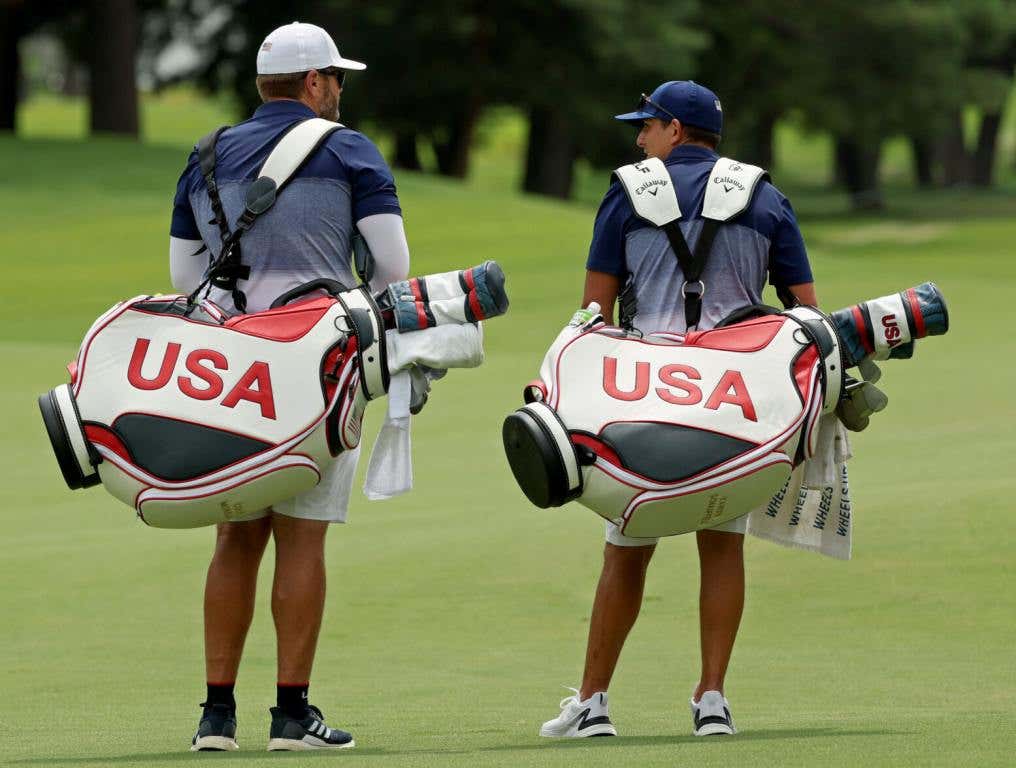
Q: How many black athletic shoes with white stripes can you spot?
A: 2